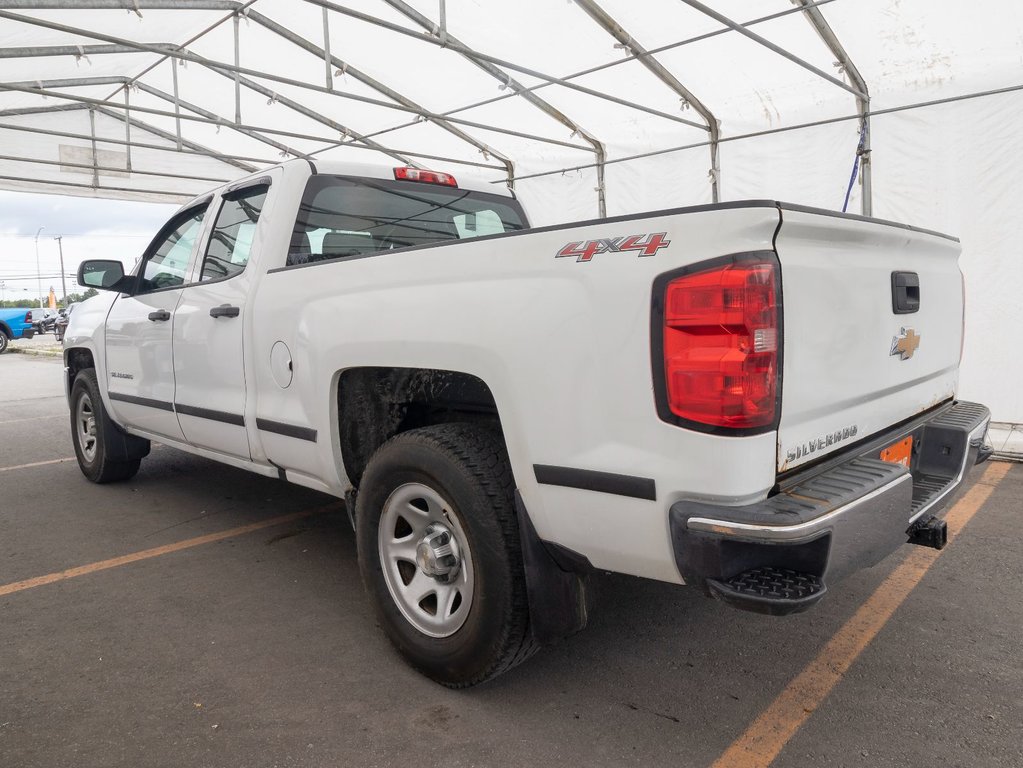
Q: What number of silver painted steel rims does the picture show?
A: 2